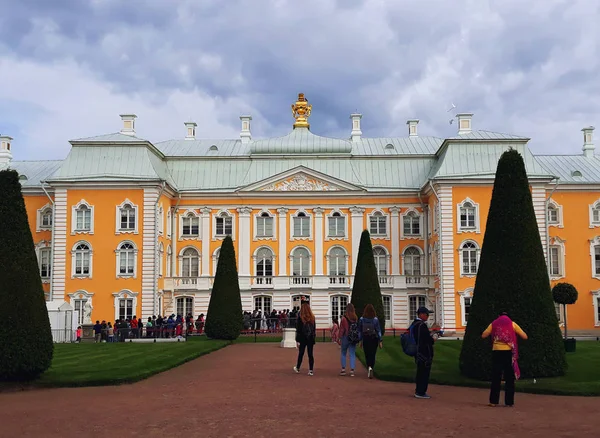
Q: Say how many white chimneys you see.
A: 8